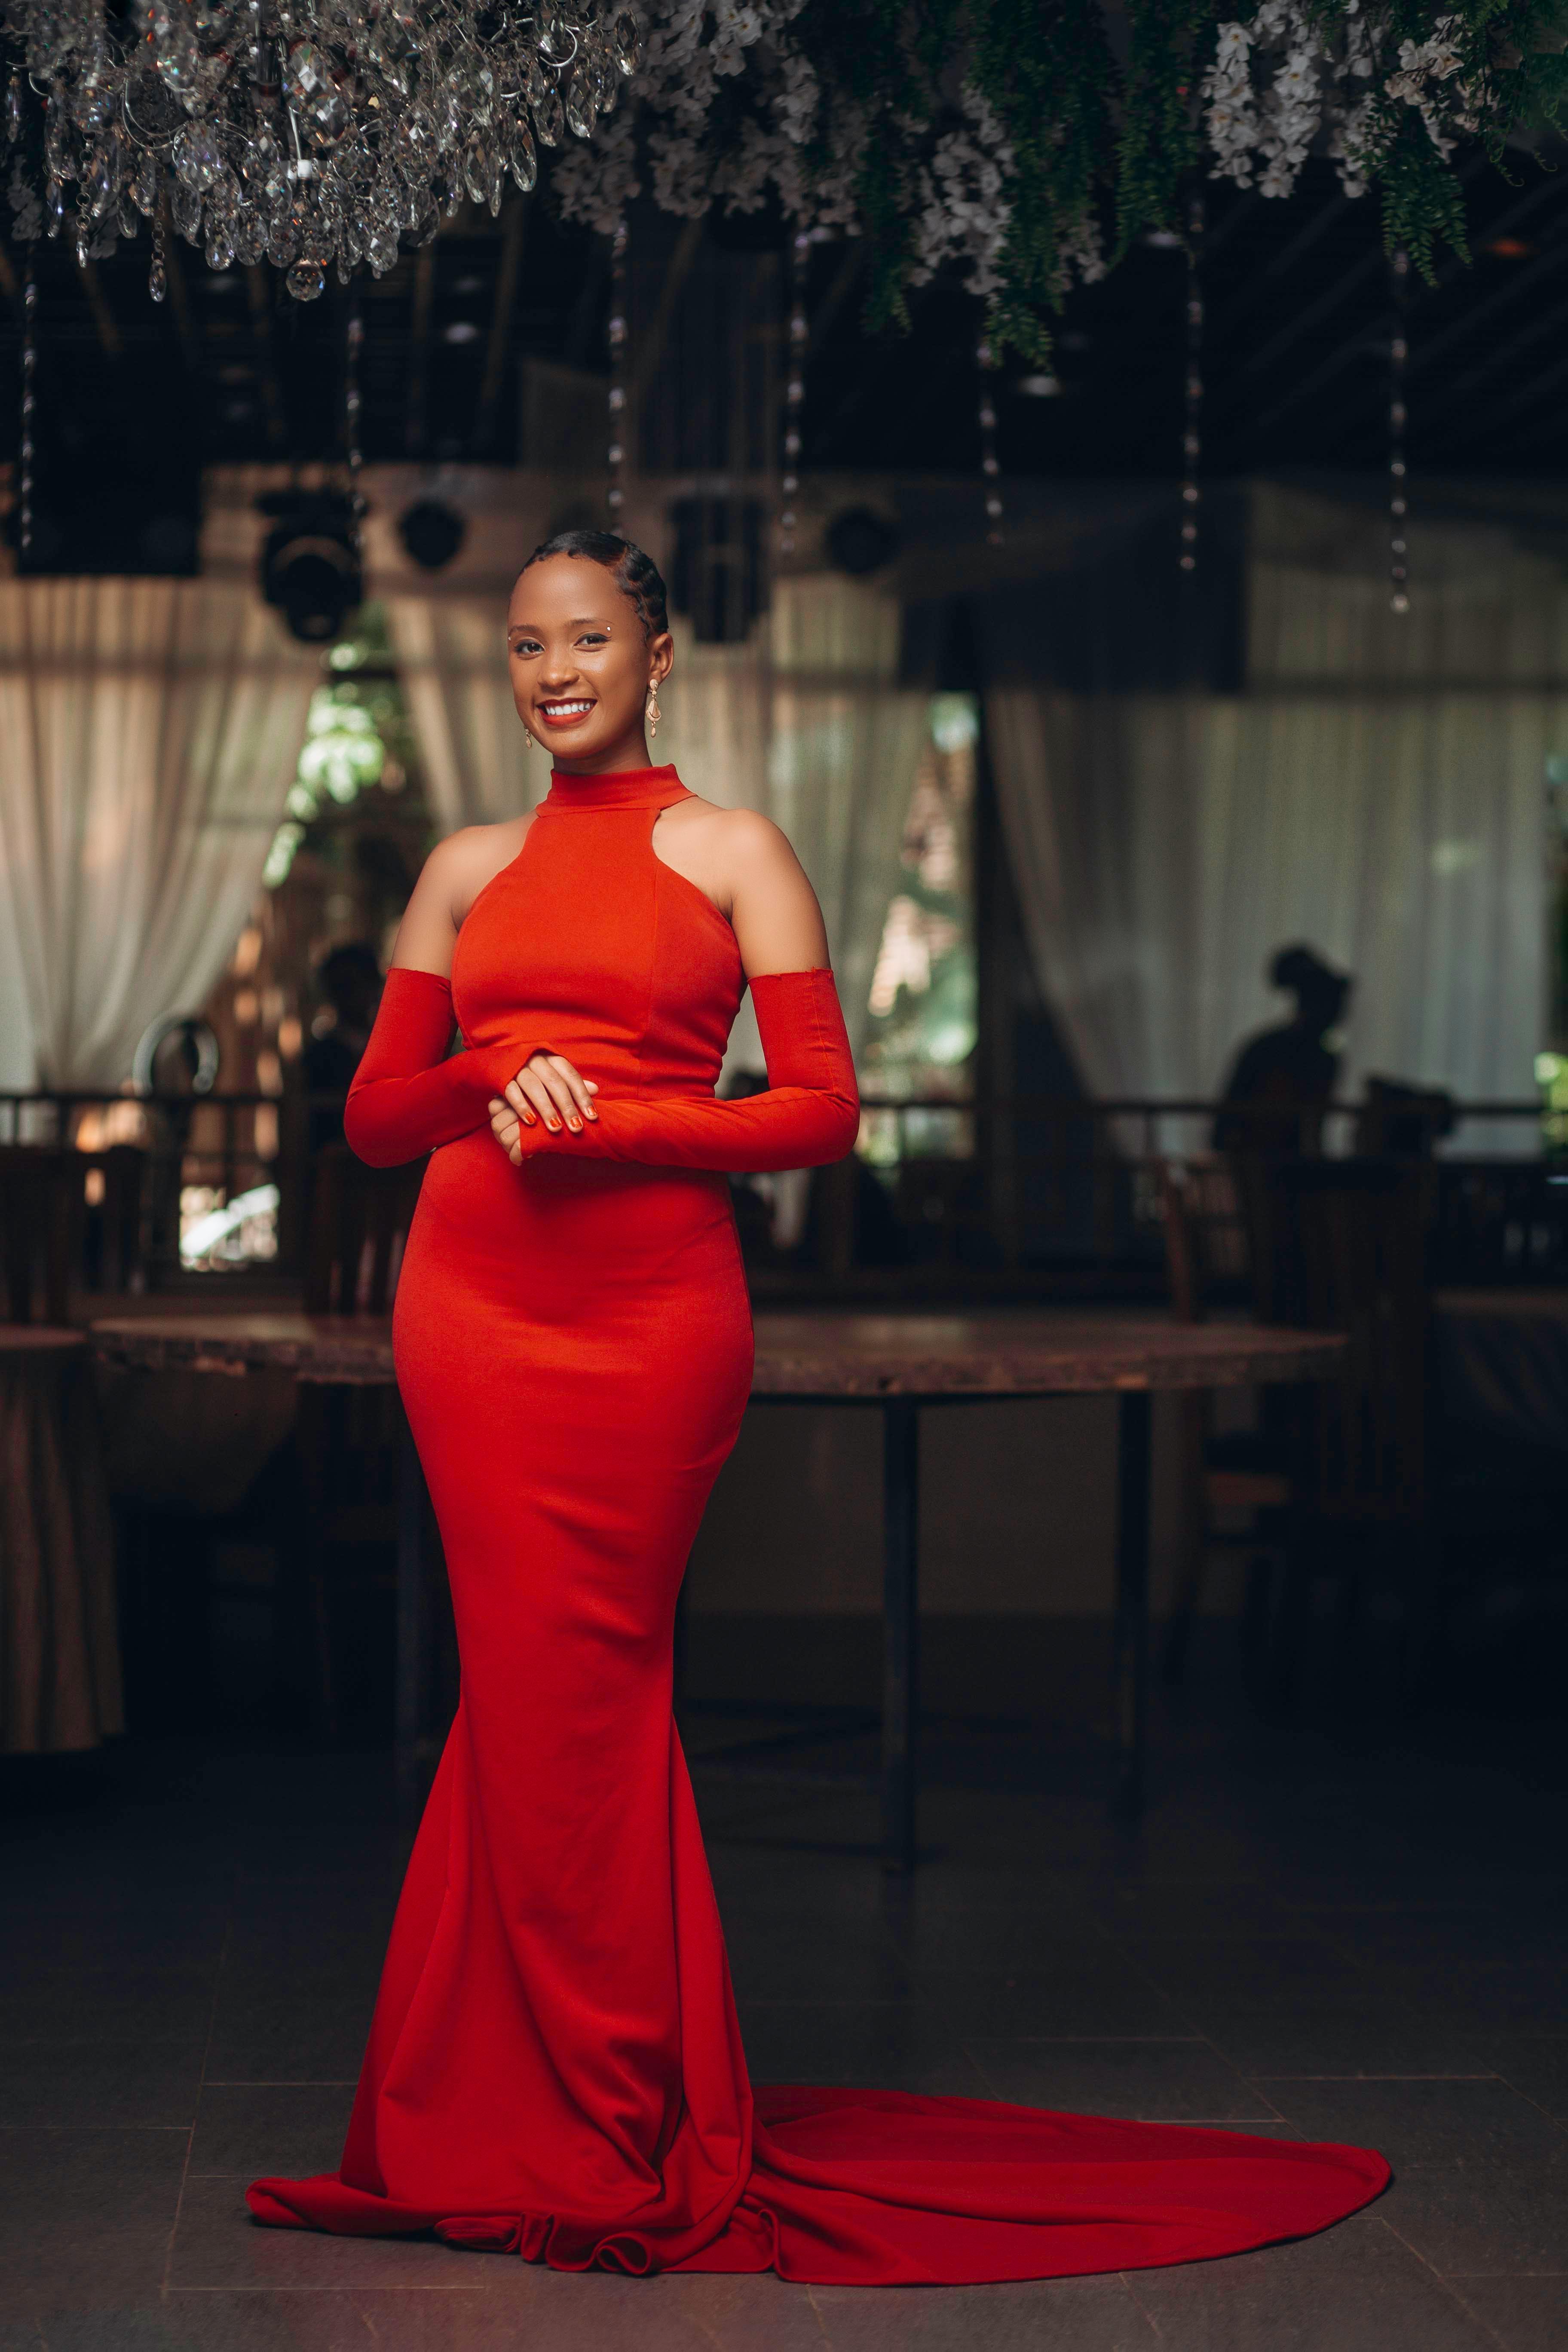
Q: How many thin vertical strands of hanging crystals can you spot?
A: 7